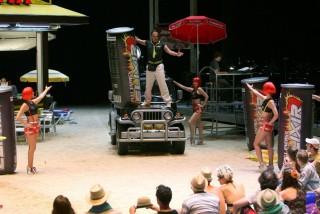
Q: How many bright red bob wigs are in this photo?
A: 3